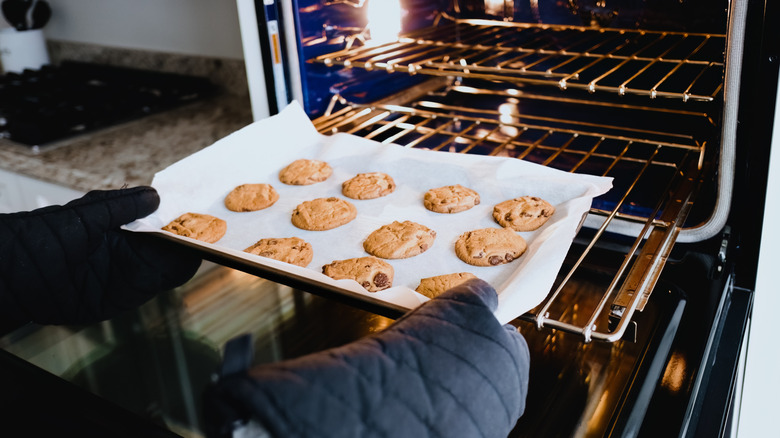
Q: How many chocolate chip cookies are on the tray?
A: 12